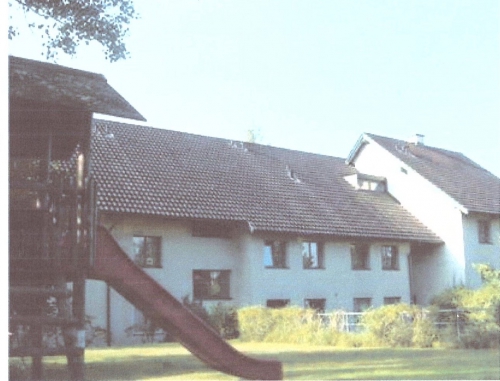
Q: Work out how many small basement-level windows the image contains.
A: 4